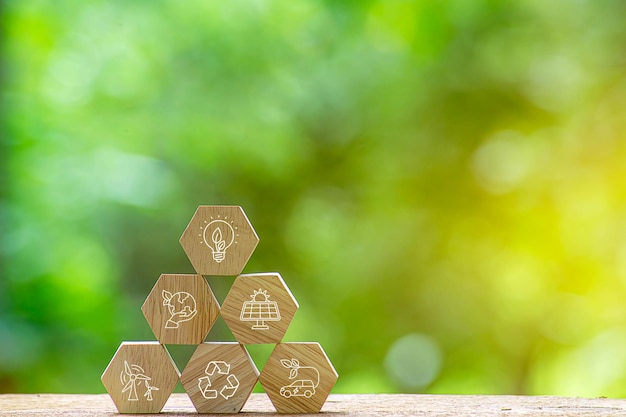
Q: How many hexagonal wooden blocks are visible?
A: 6